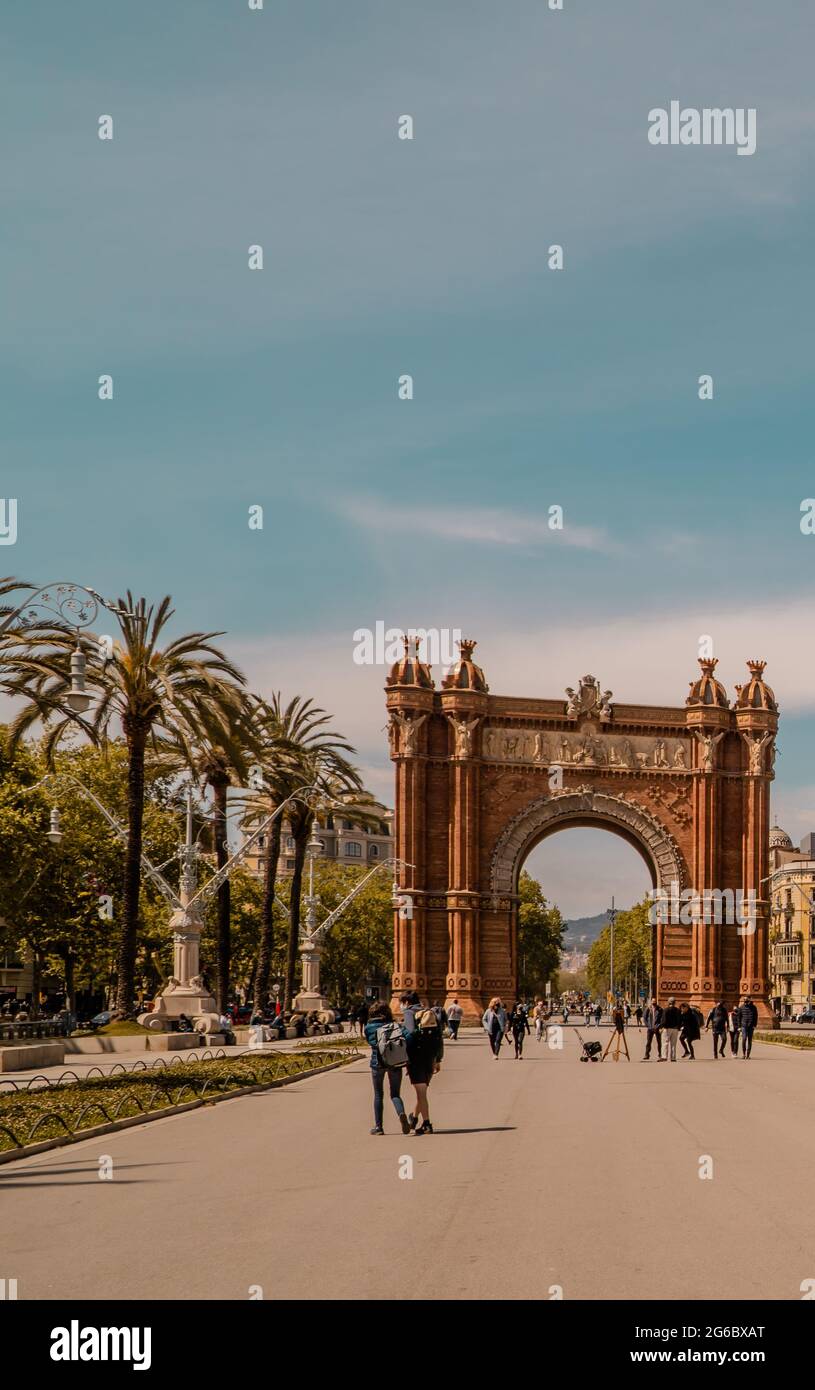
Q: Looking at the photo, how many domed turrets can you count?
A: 4